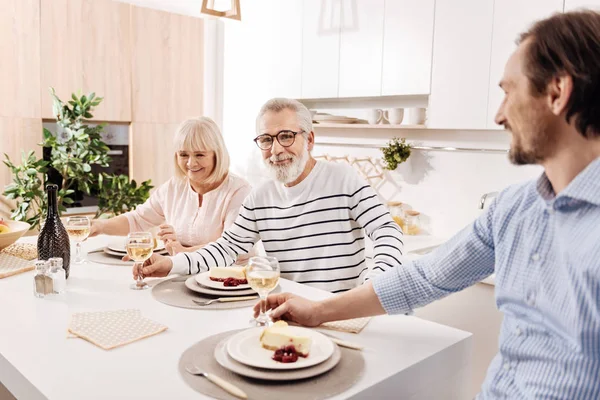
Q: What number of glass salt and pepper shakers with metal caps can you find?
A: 2